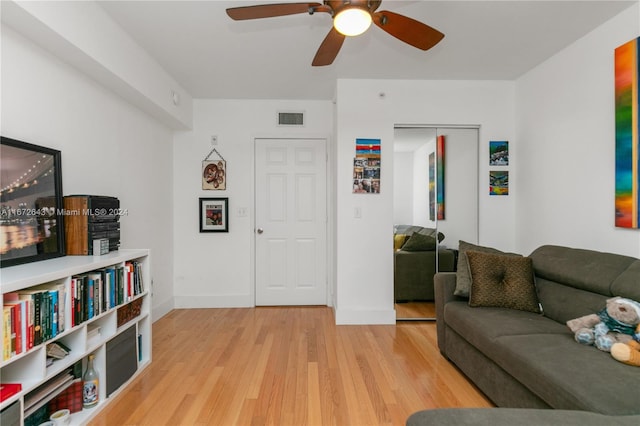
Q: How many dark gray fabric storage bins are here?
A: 2